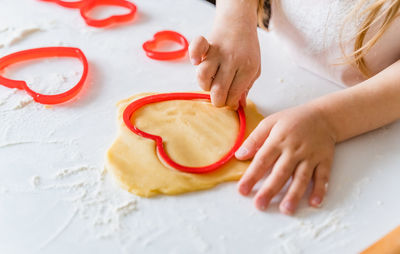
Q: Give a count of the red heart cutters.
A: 5